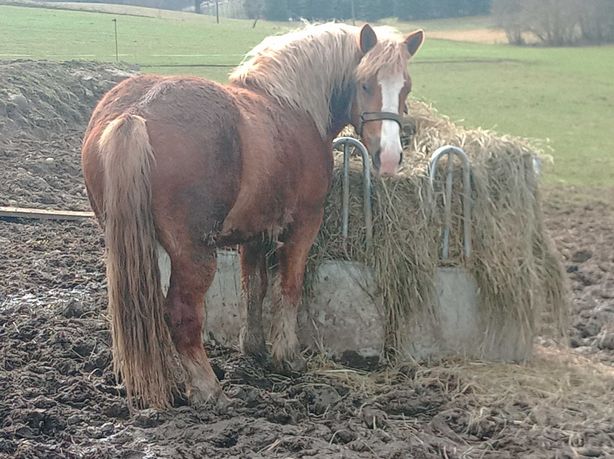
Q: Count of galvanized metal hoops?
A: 2